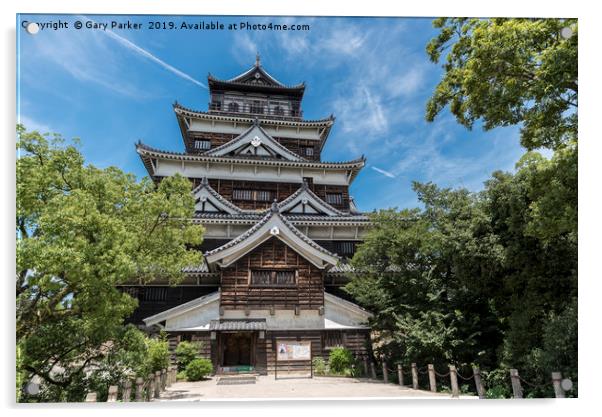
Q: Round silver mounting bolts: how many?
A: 4